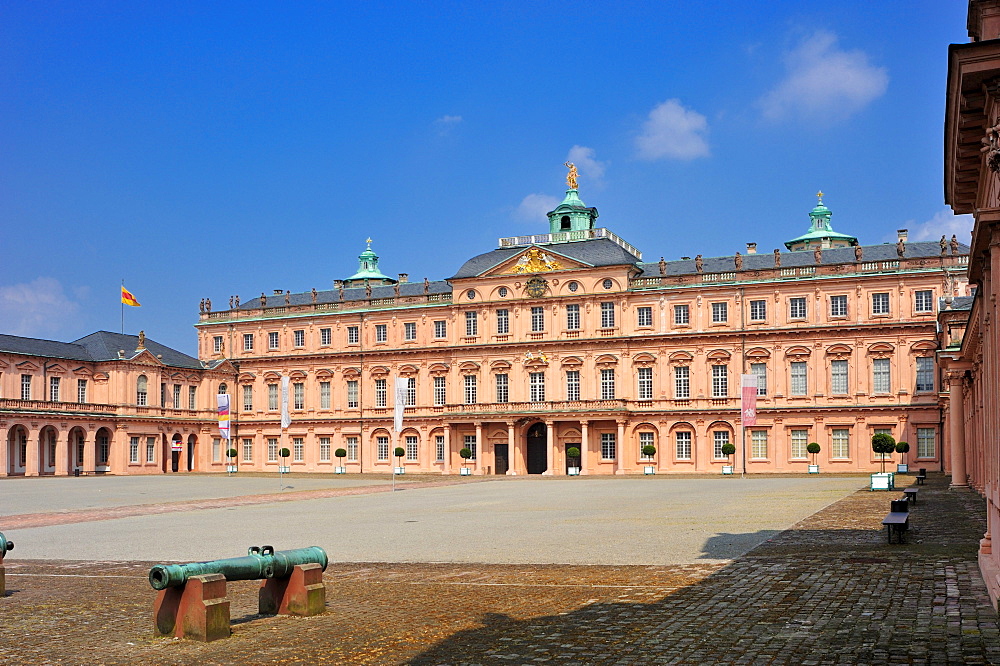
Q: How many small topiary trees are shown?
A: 11